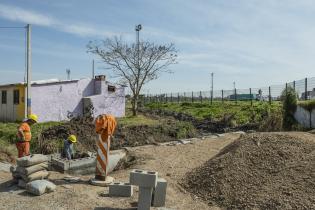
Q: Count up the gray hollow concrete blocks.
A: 4